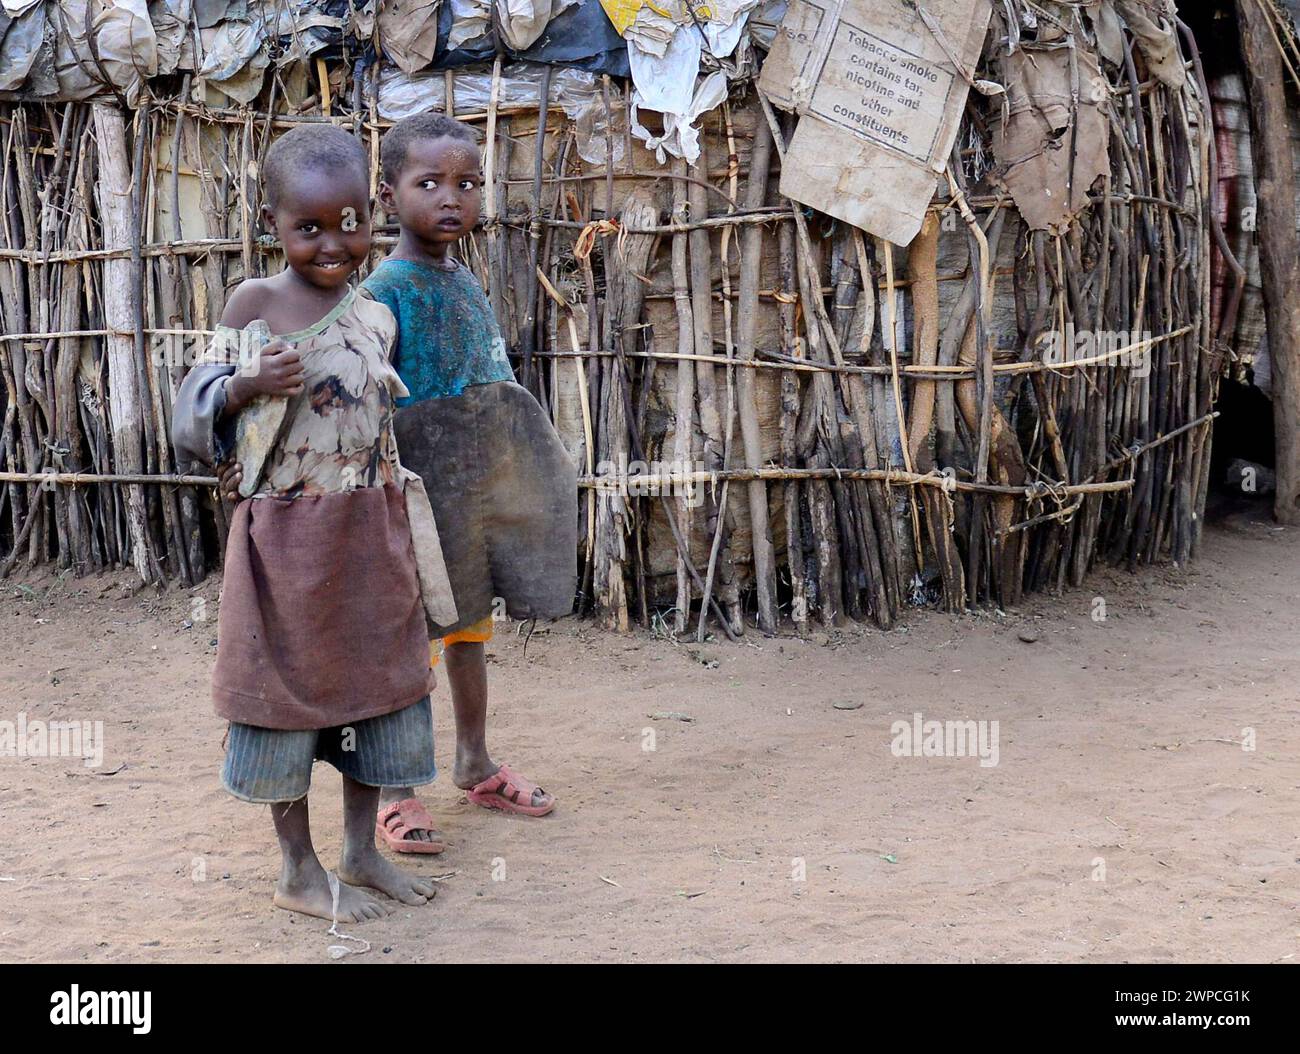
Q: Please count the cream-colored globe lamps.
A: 0